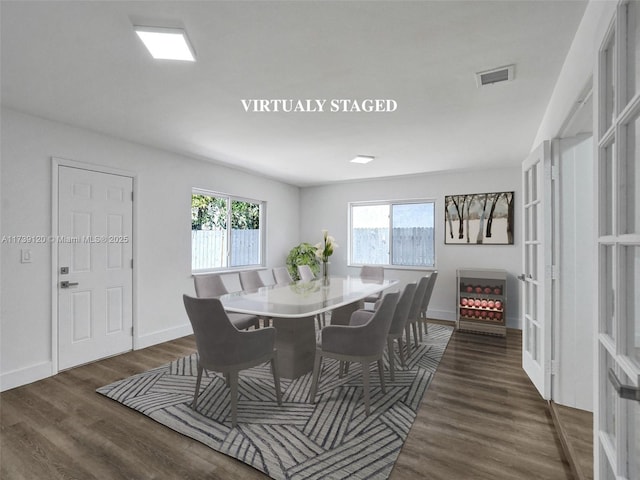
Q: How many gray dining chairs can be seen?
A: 10